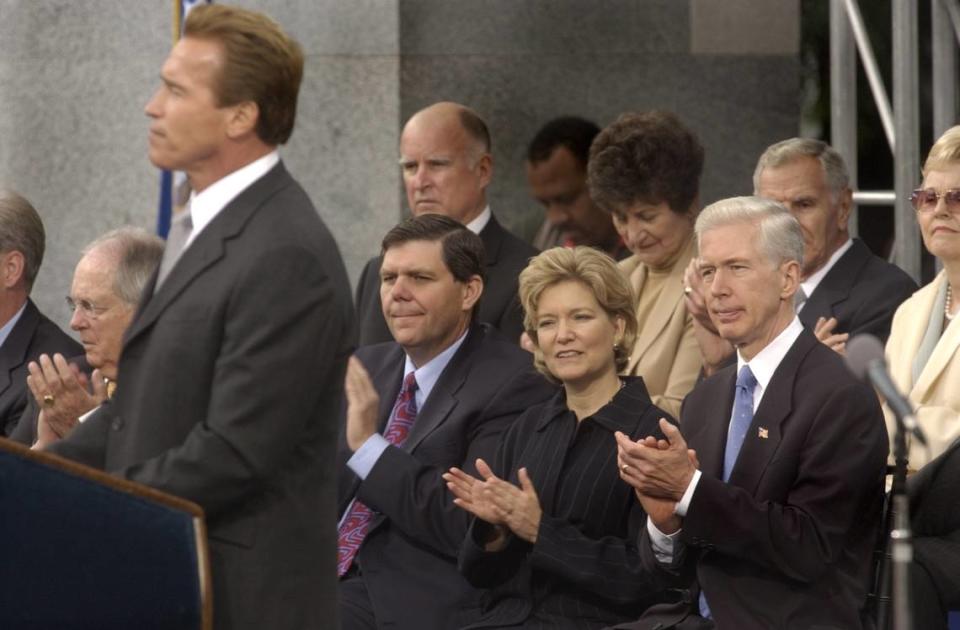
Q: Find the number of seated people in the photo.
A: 10